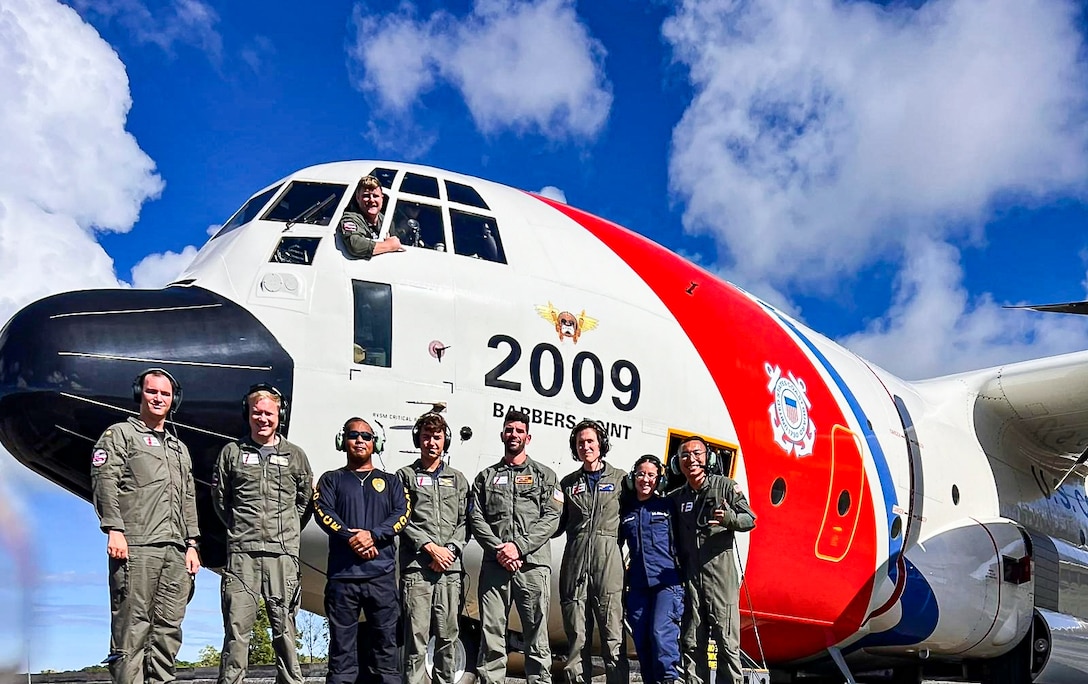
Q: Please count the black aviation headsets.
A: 4